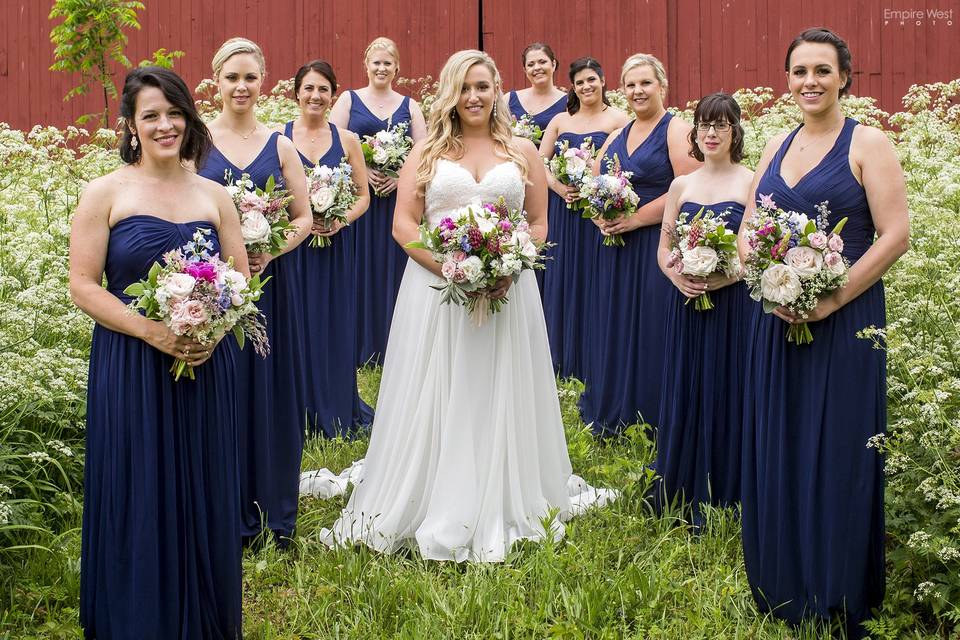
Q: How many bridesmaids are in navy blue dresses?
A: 9